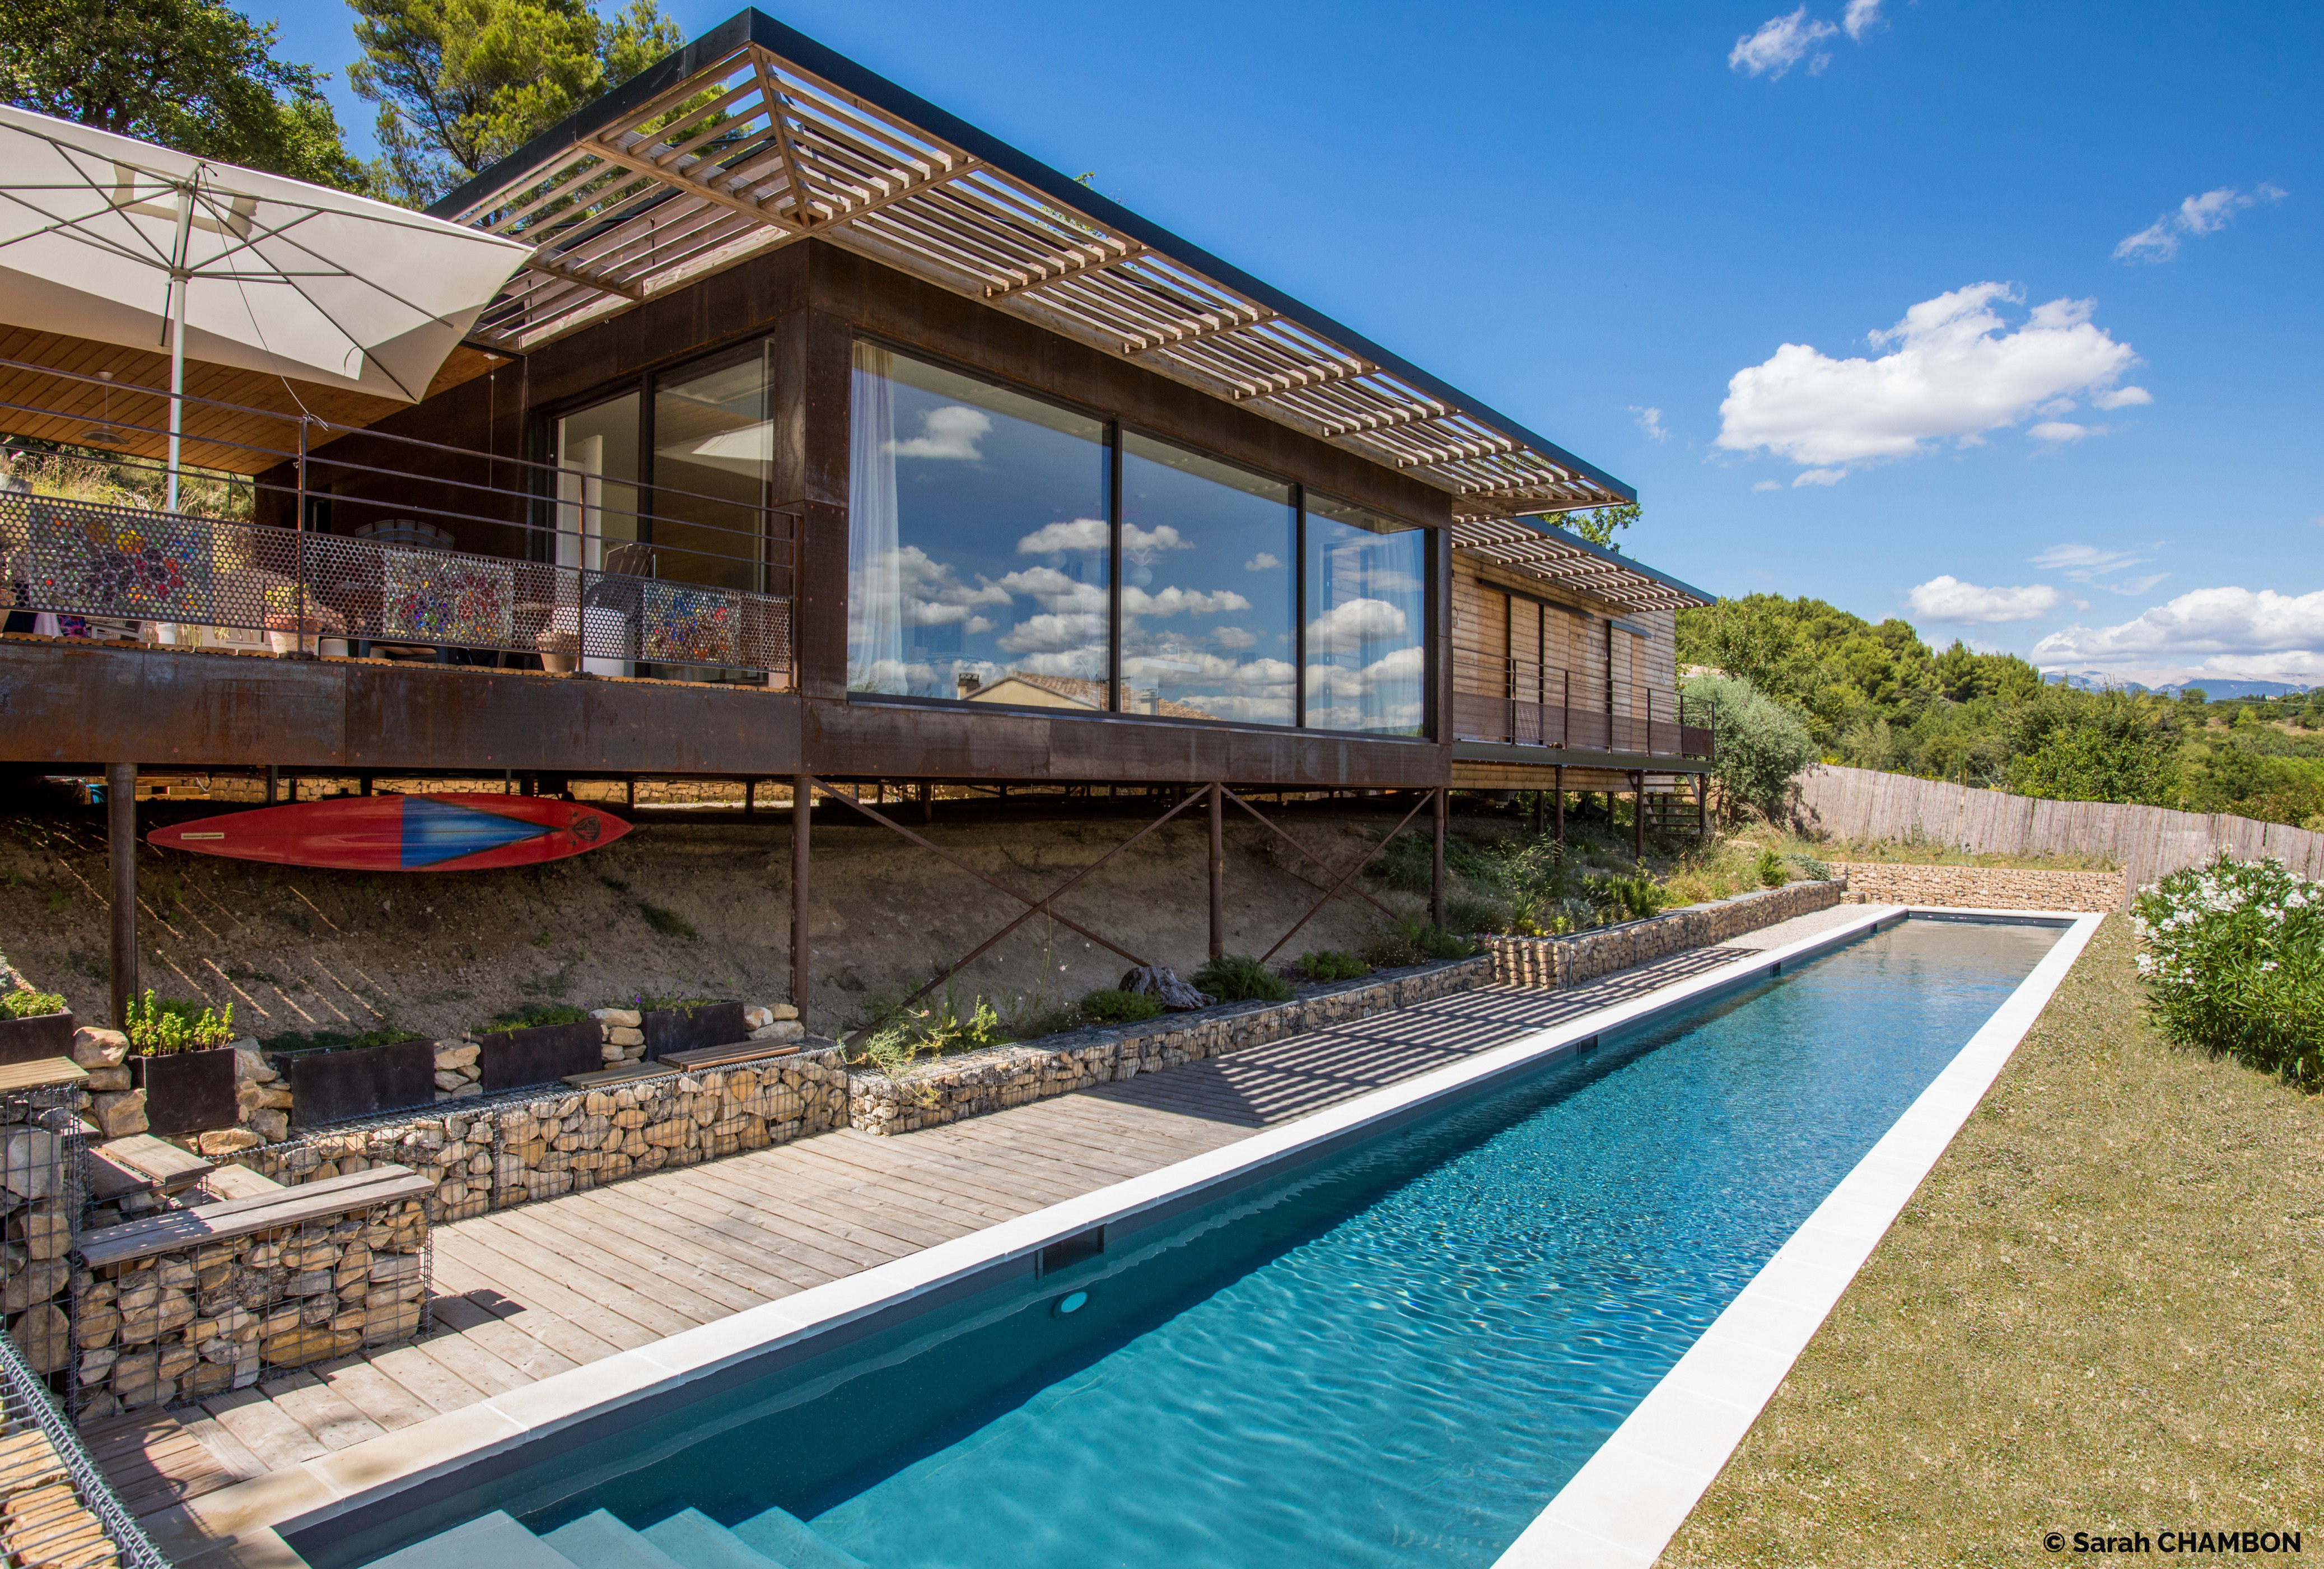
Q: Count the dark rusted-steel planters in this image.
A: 5